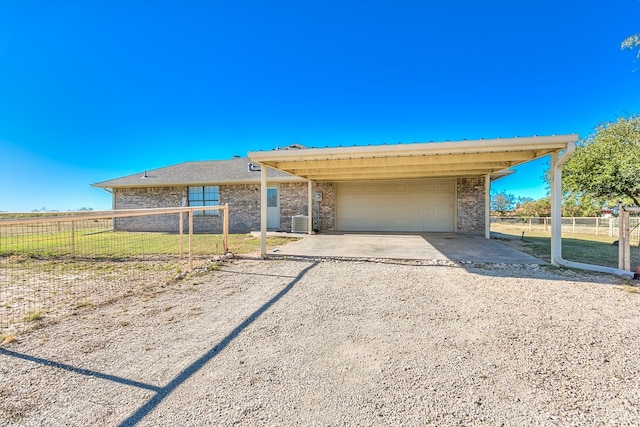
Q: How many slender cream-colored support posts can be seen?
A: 4